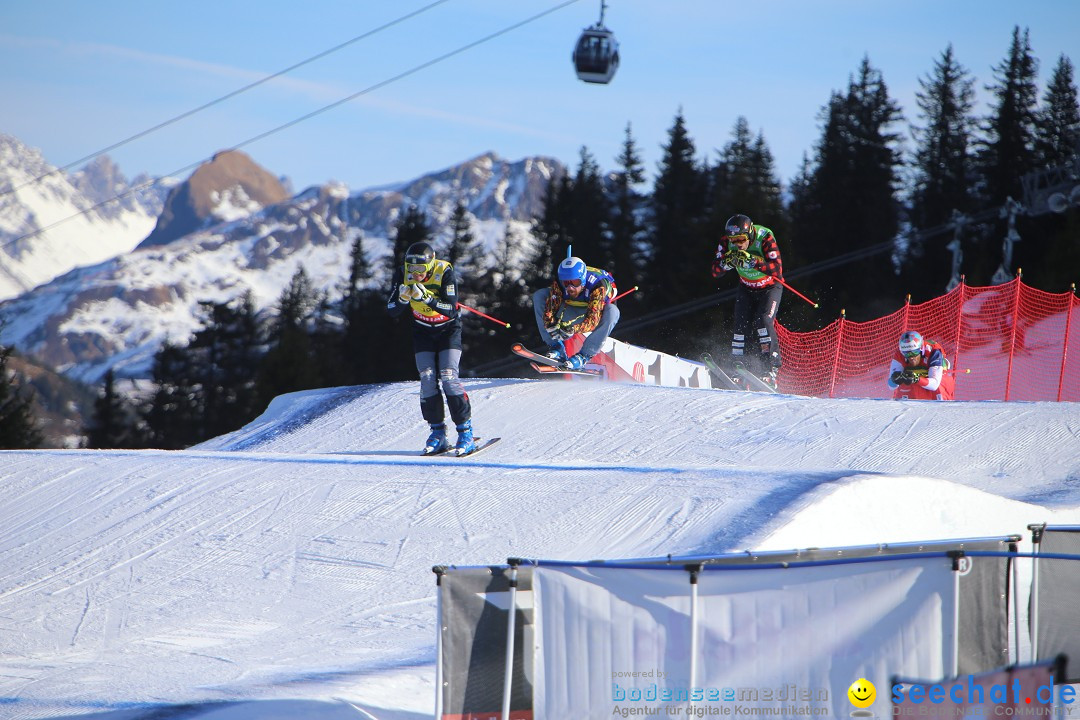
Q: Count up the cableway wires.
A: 2